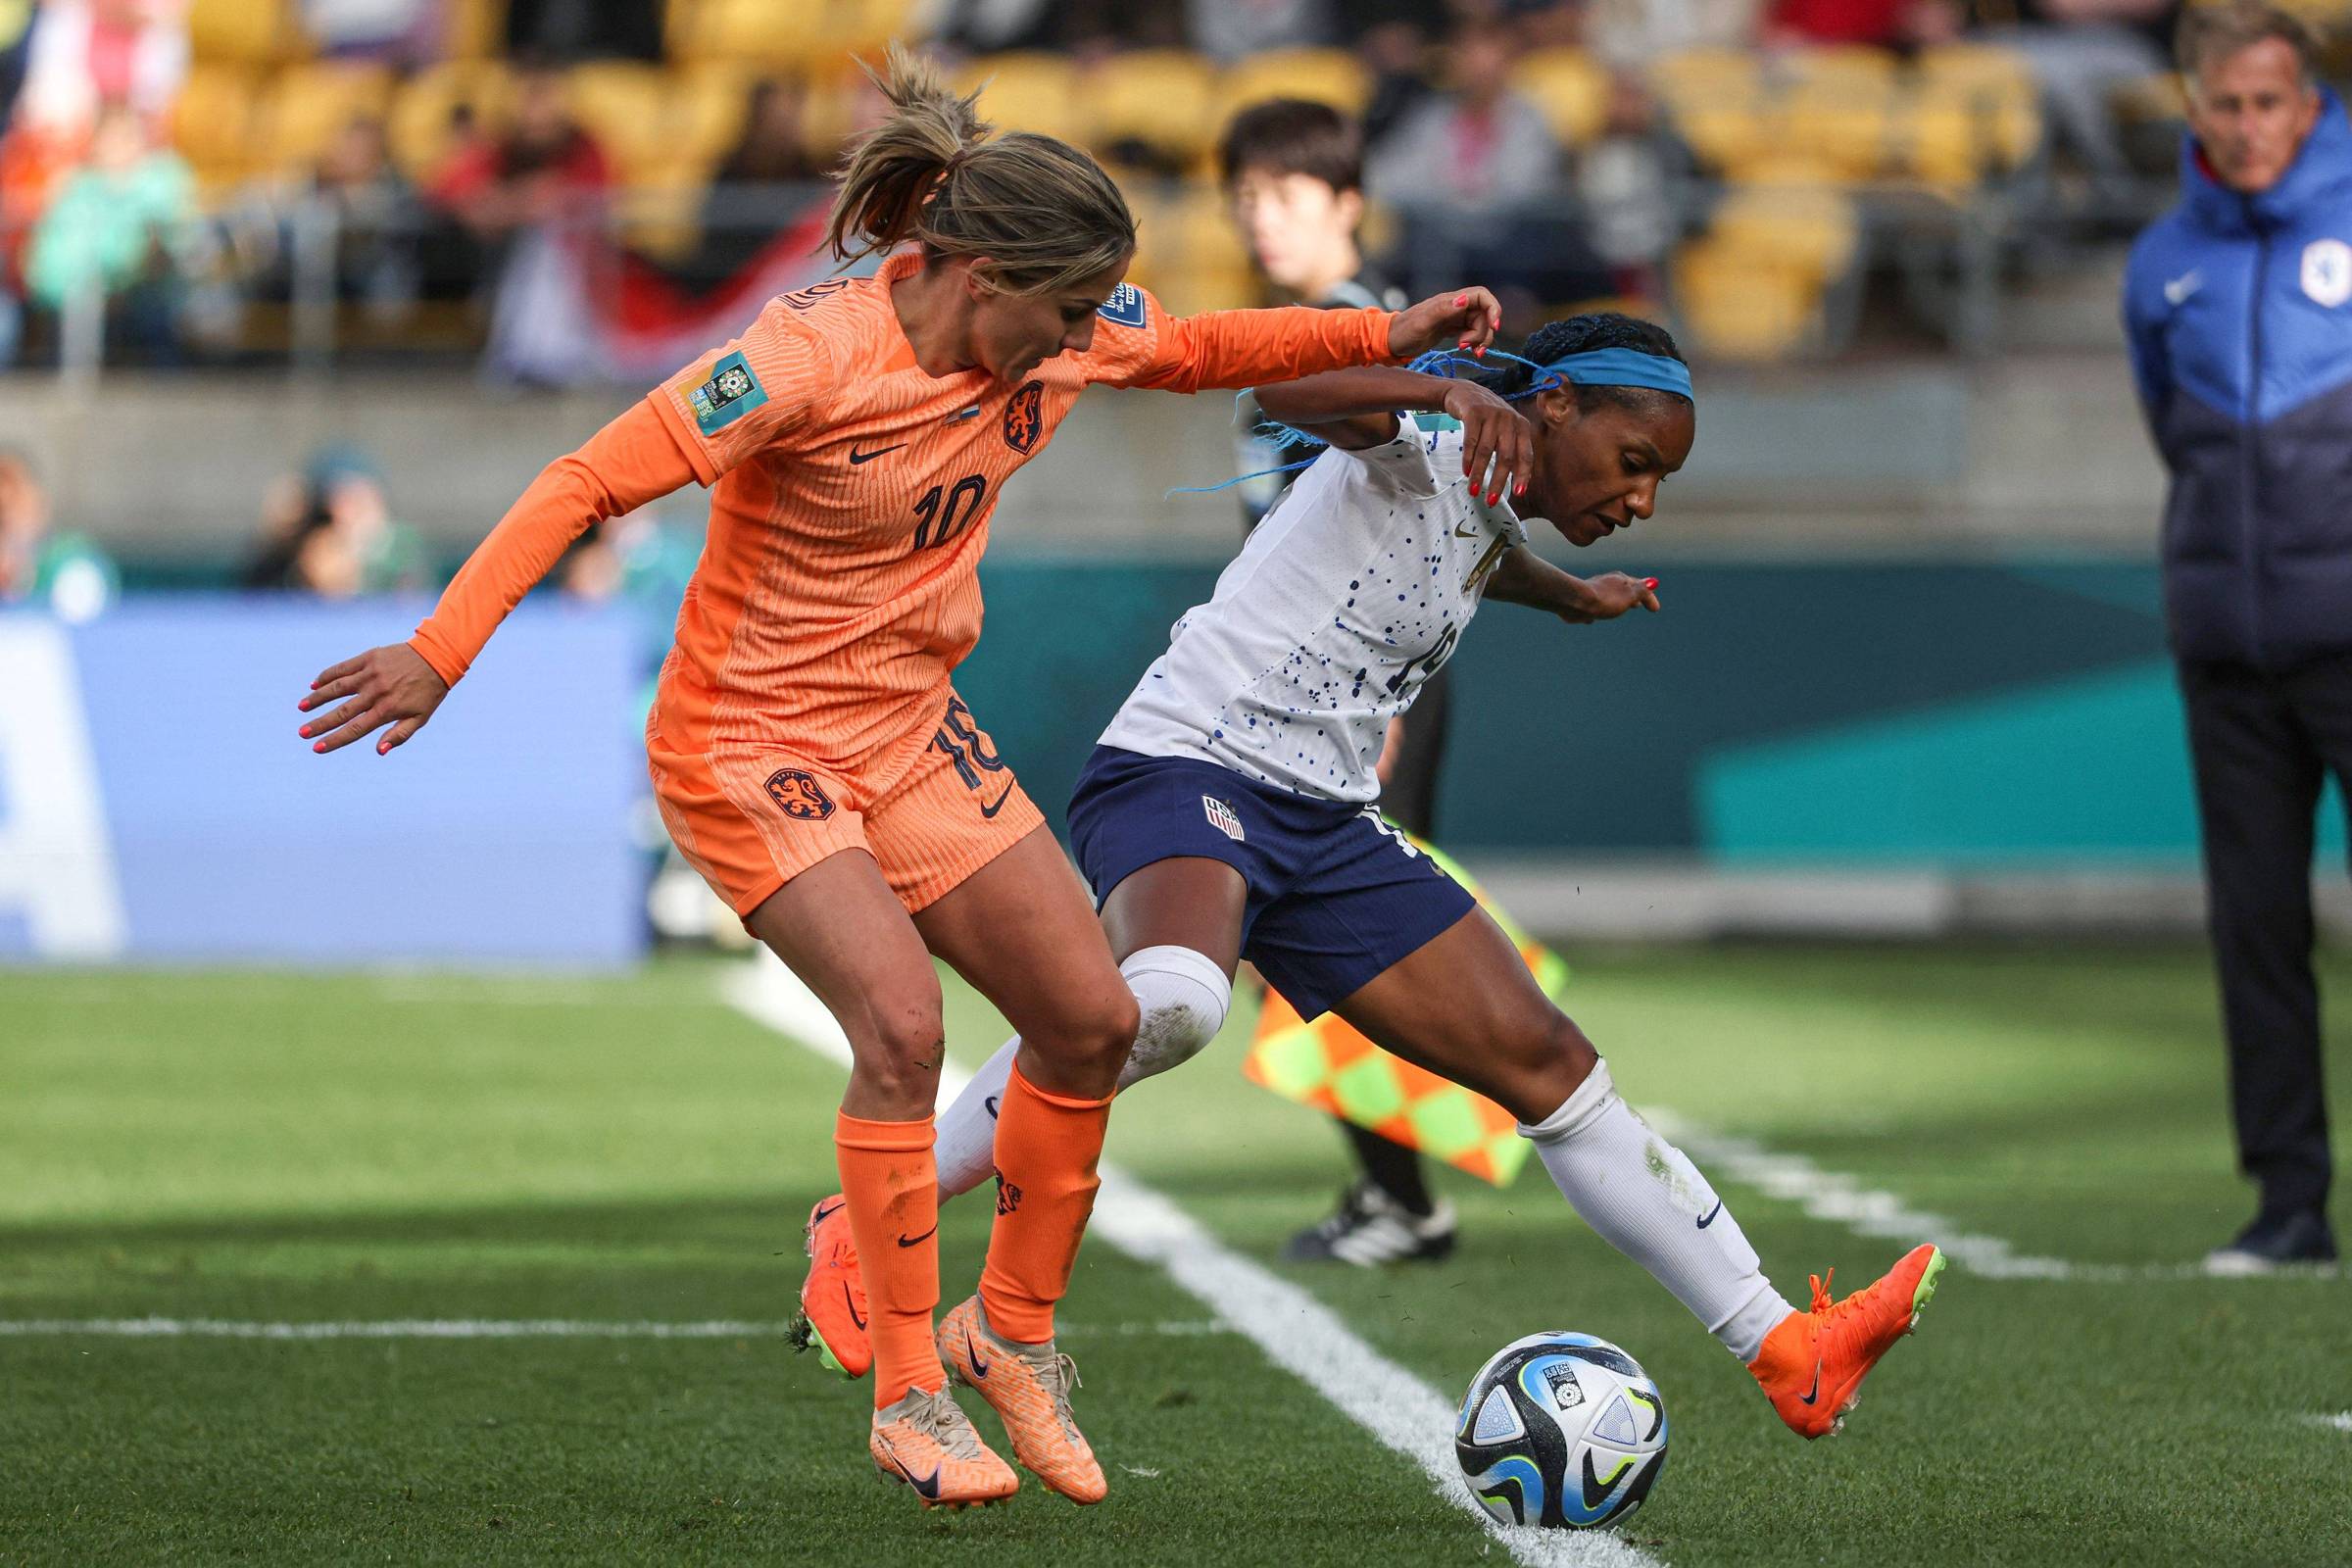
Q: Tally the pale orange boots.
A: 2